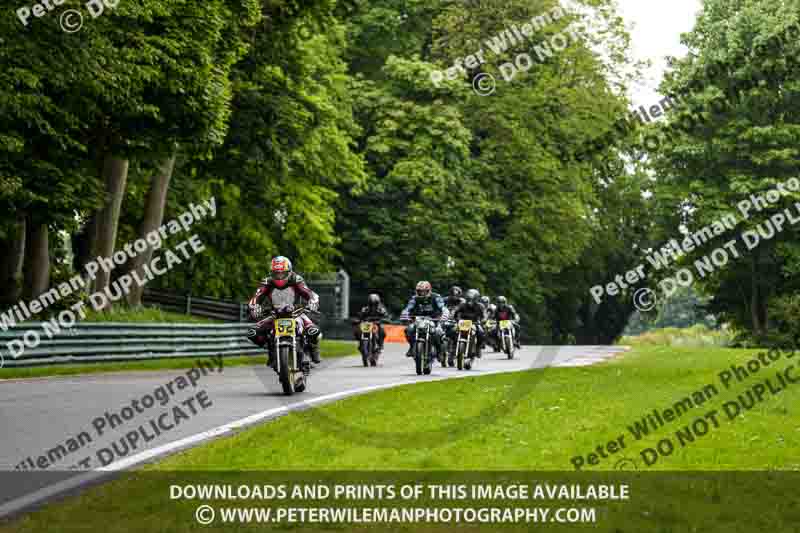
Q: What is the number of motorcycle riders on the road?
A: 7